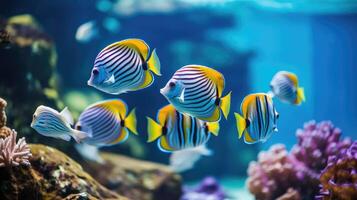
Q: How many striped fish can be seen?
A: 7